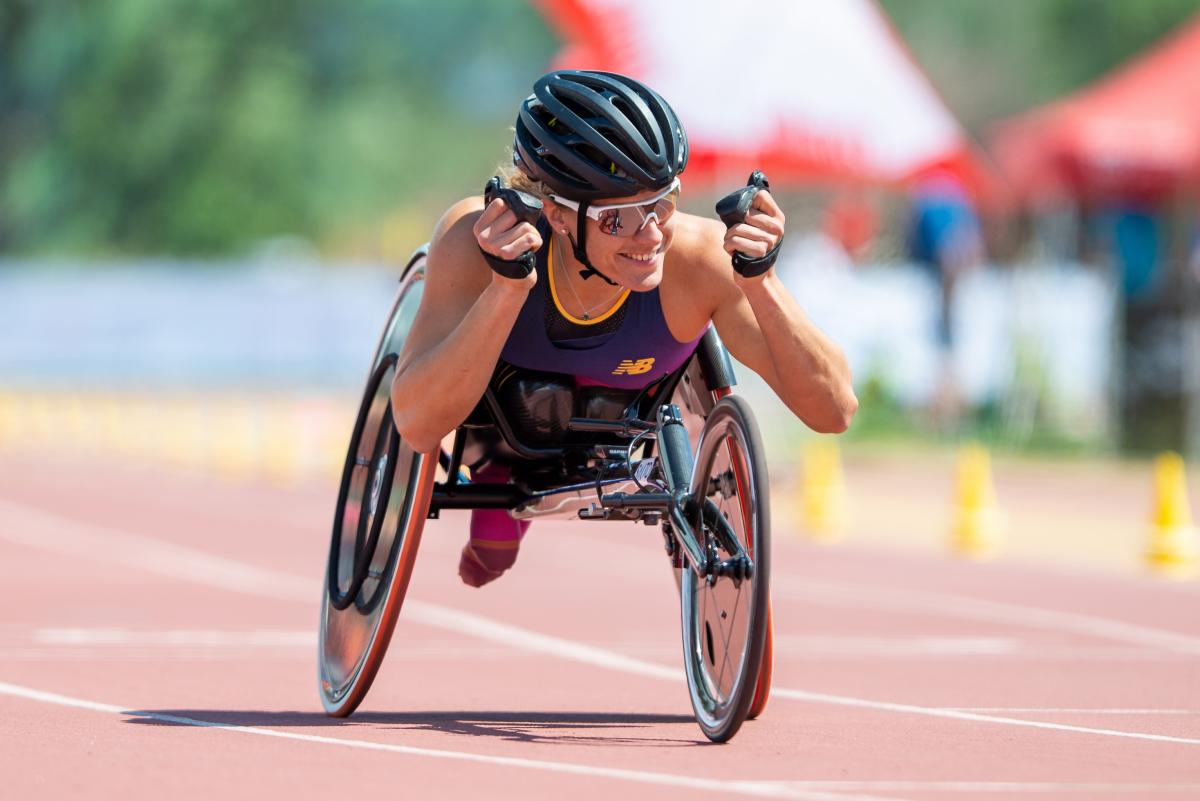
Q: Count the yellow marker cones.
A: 3